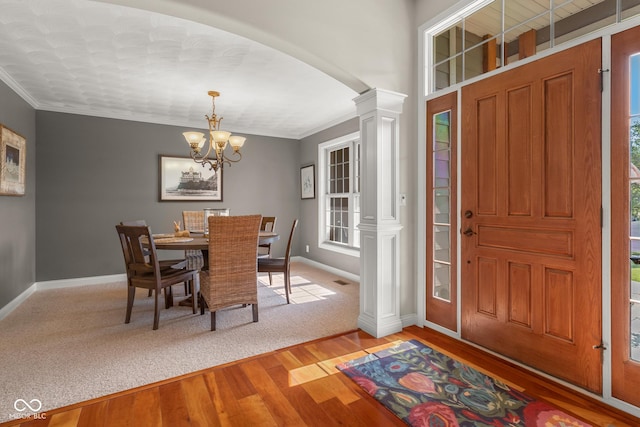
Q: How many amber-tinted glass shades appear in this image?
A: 5